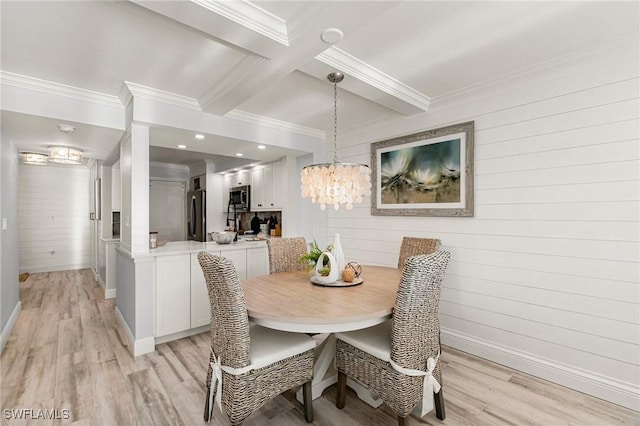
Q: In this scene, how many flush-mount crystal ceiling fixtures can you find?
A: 2